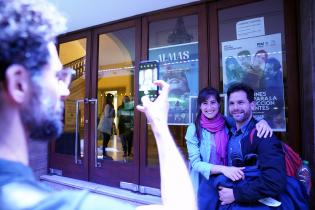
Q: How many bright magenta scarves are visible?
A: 1